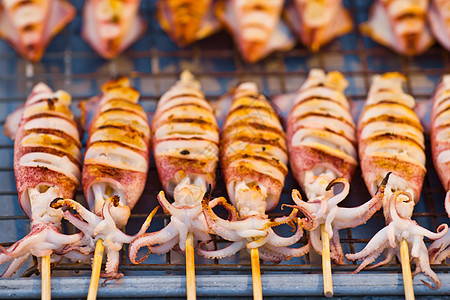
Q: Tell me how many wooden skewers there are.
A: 6